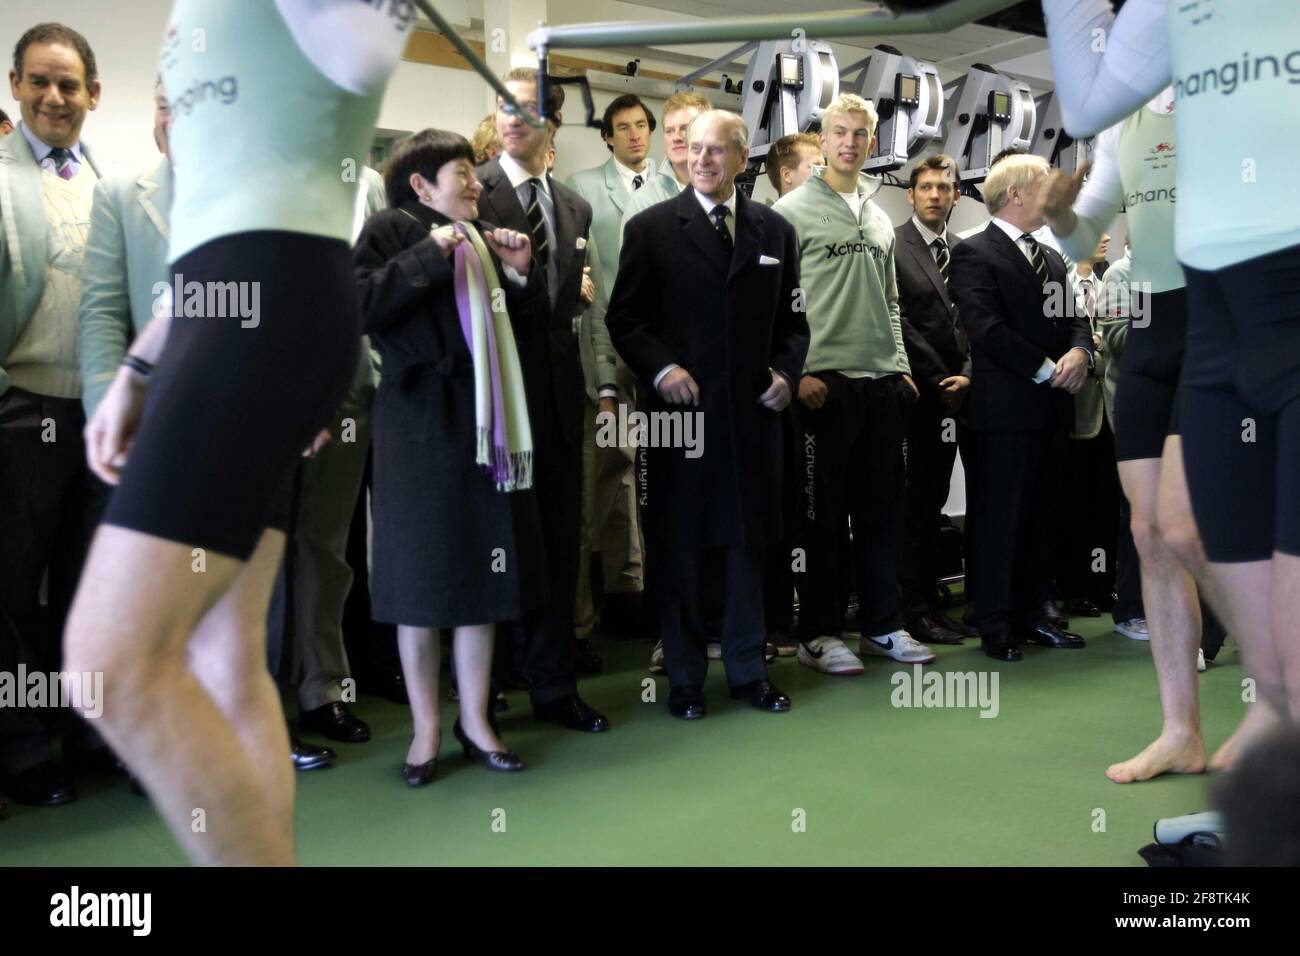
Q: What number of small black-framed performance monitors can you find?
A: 3